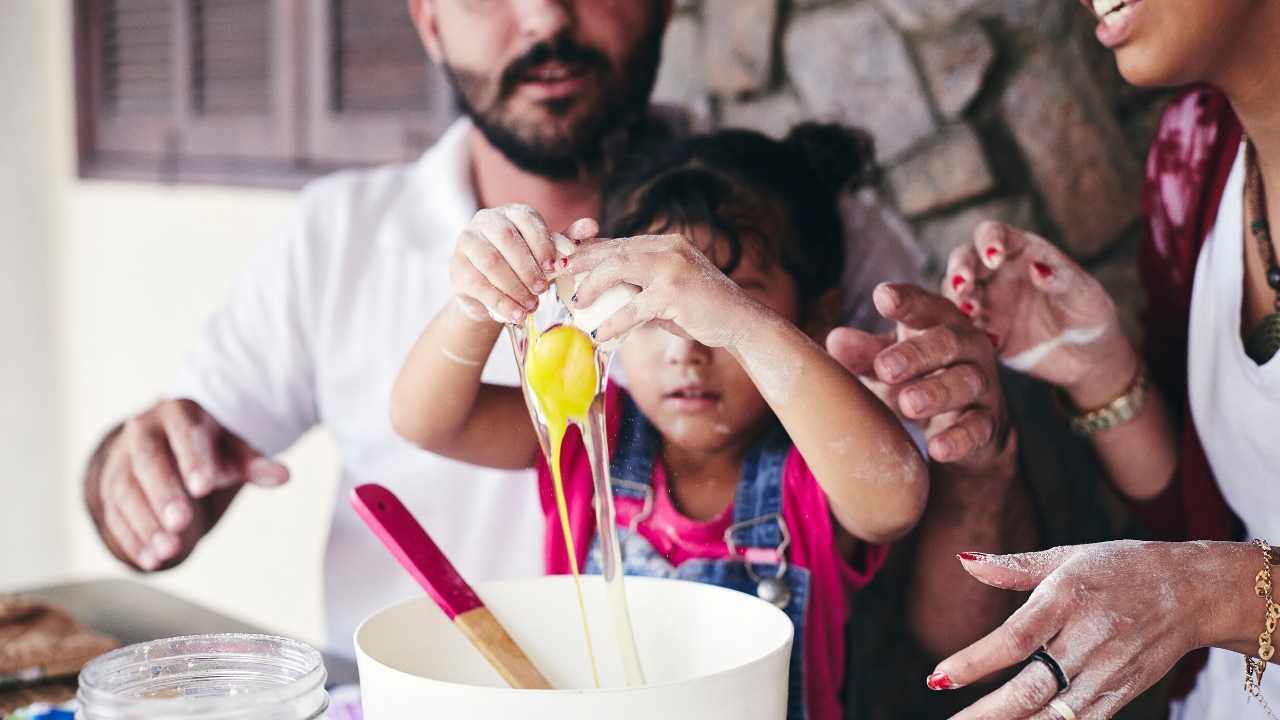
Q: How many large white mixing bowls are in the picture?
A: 1